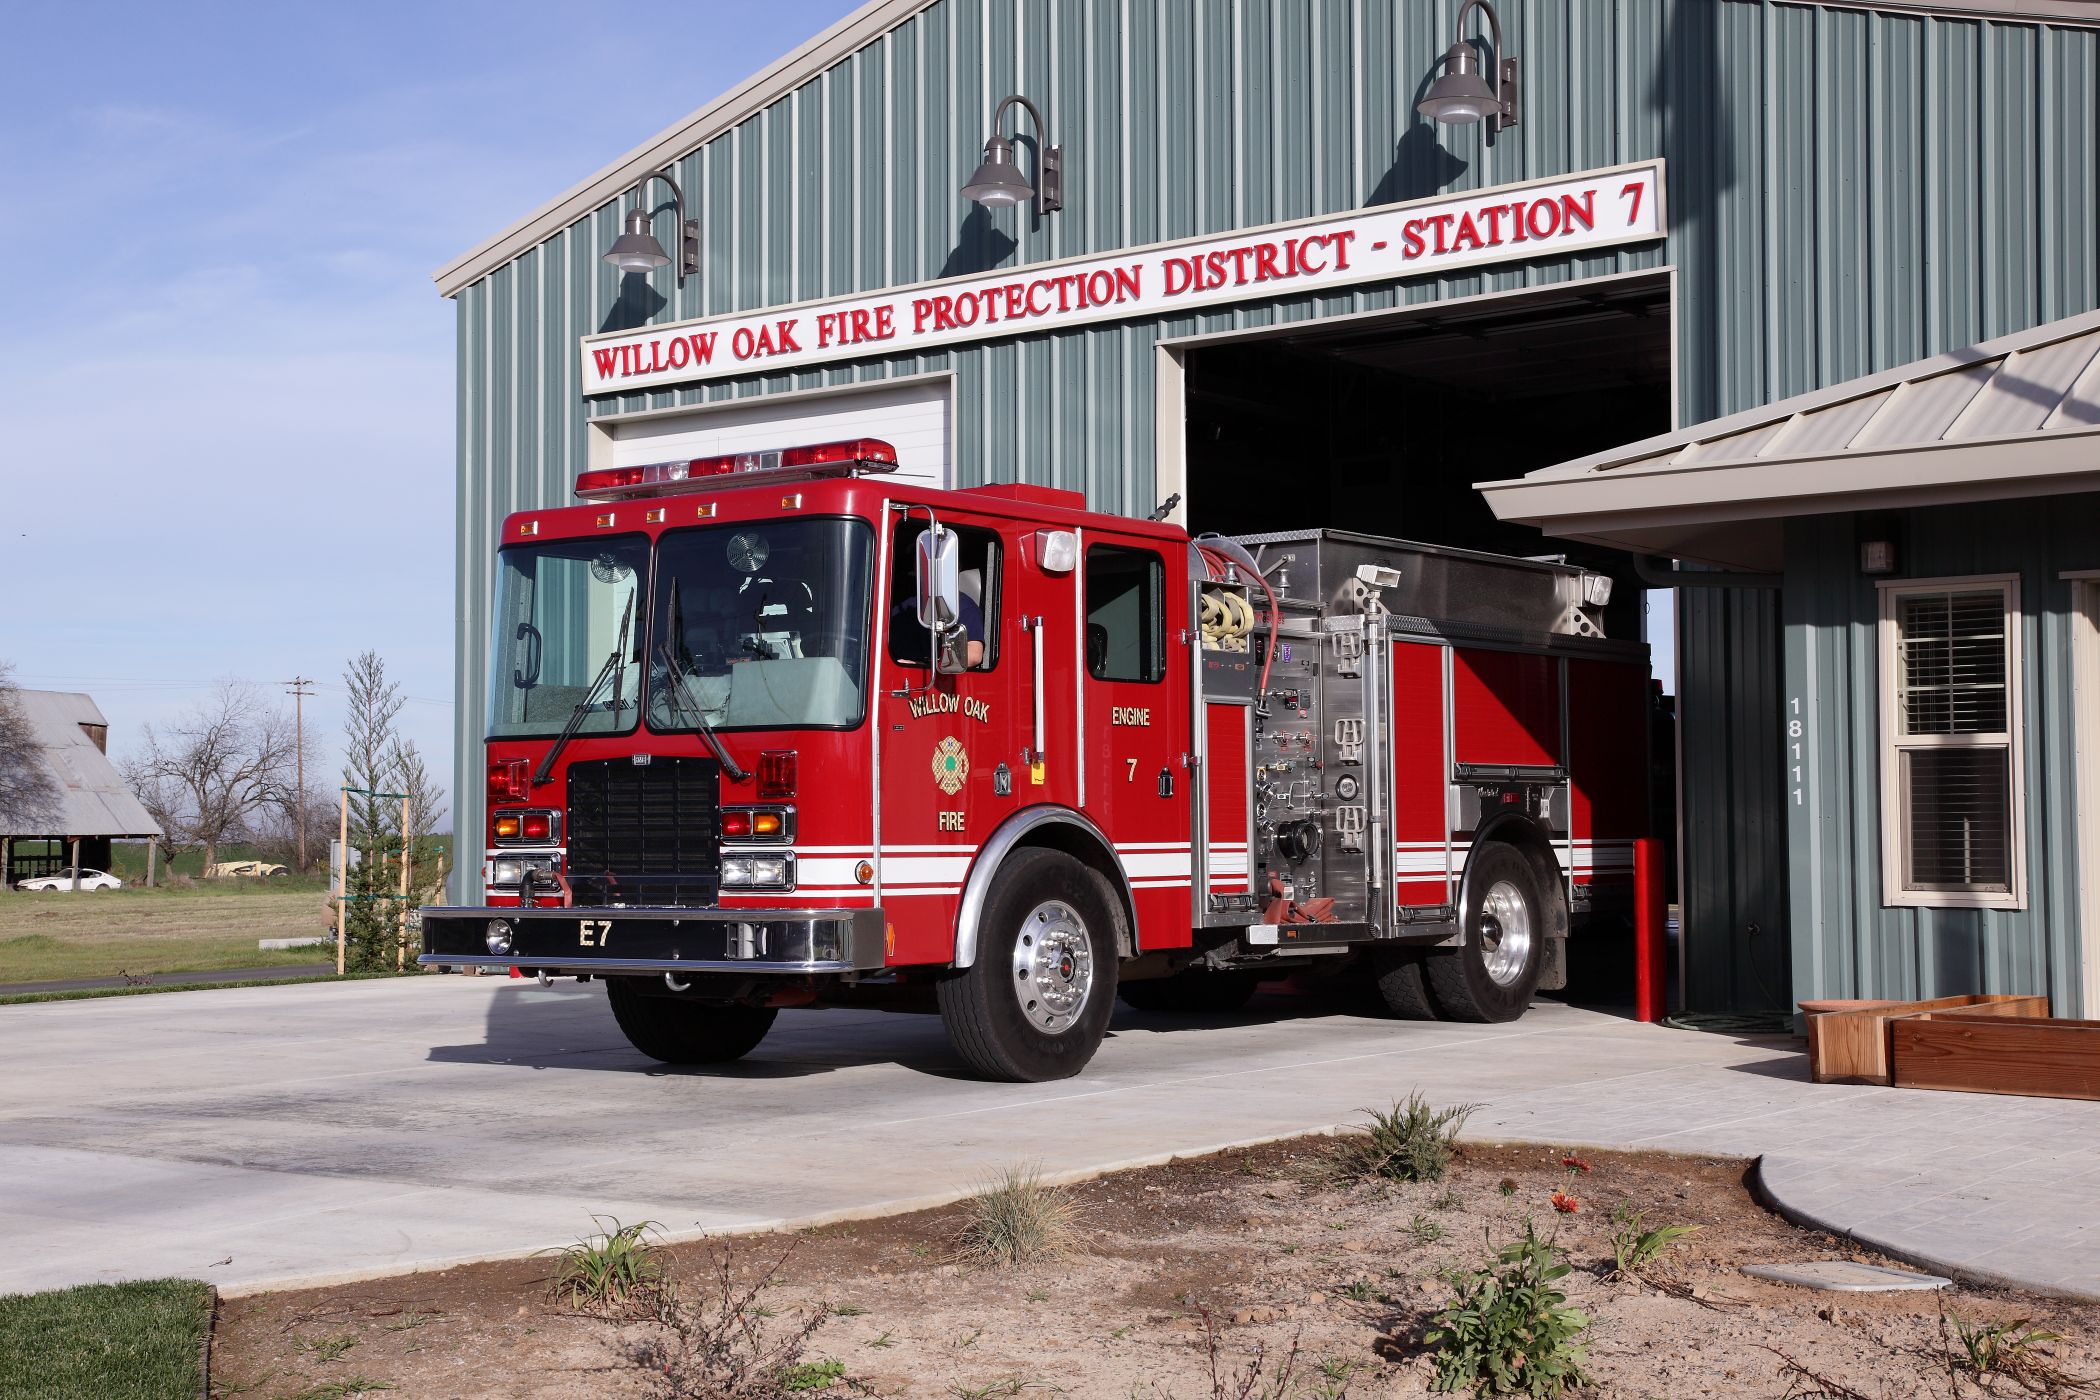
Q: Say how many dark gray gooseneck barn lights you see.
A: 3